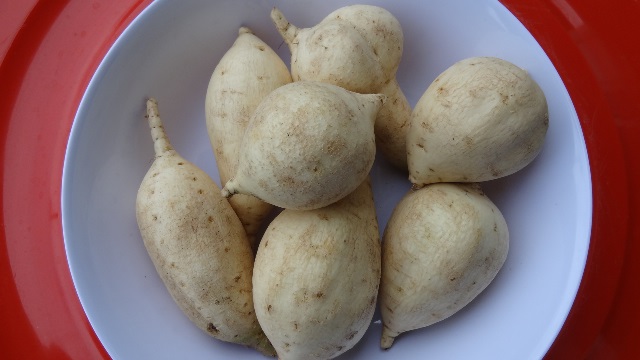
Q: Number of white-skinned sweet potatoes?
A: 8